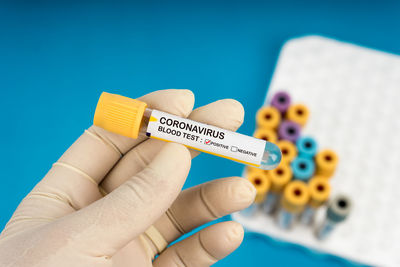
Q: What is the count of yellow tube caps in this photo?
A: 10